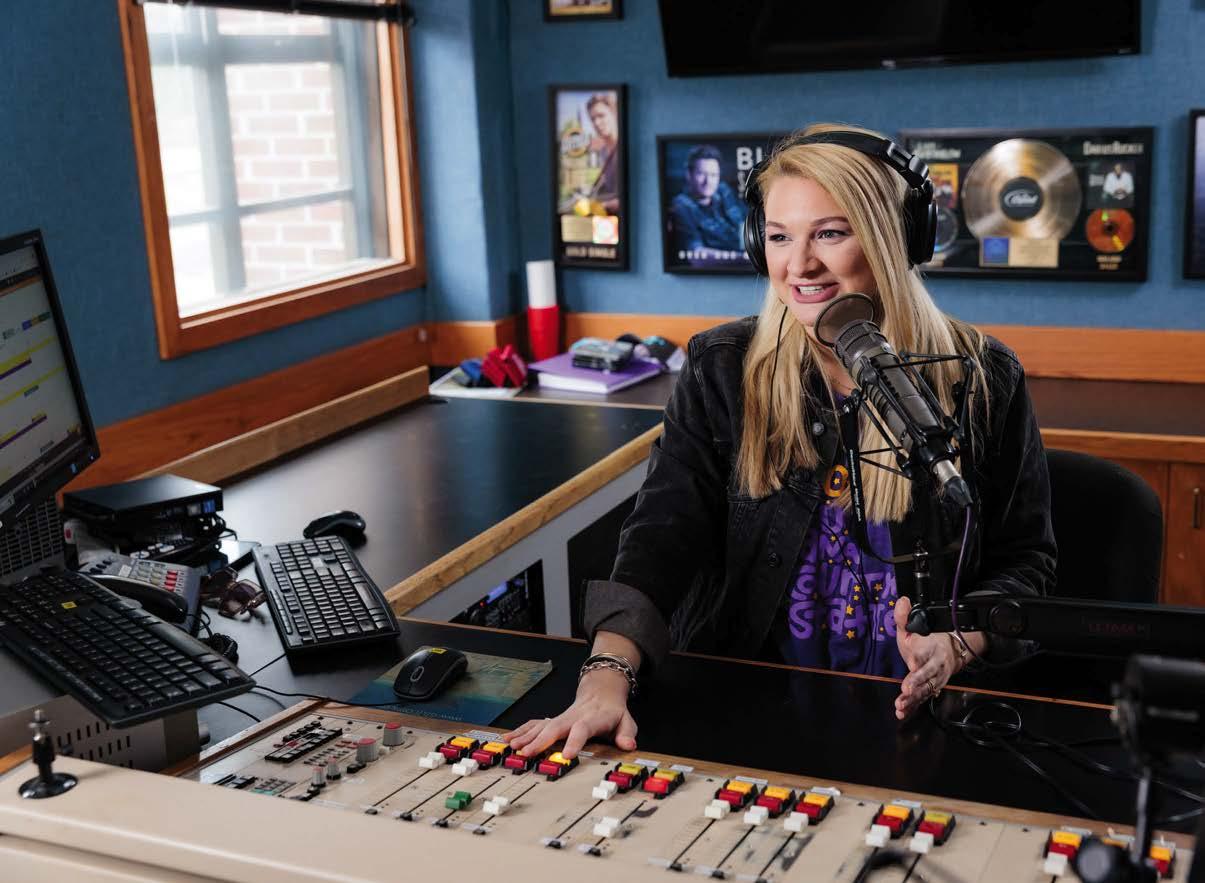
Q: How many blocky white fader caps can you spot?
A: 11